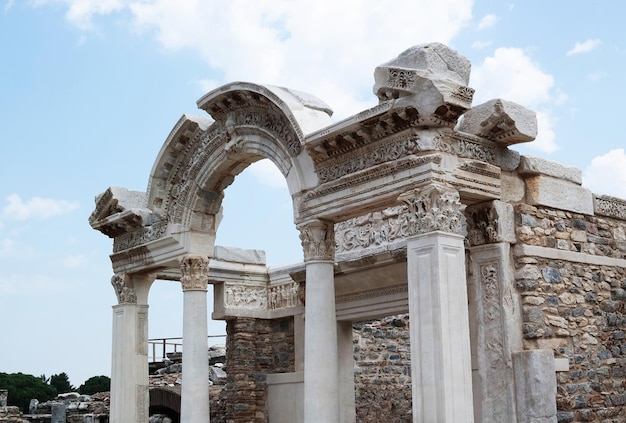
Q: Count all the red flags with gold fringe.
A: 0